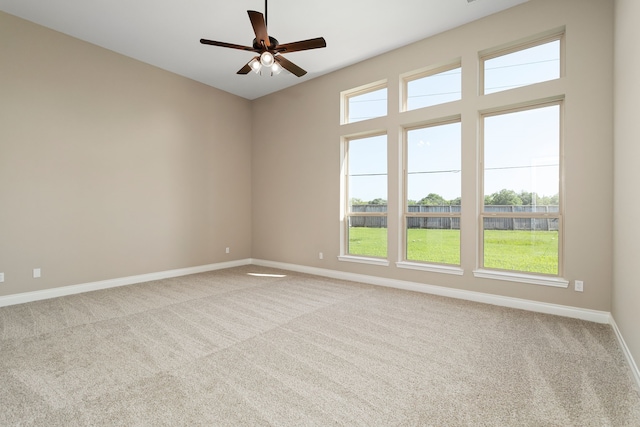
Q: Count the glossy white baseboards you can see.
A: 3